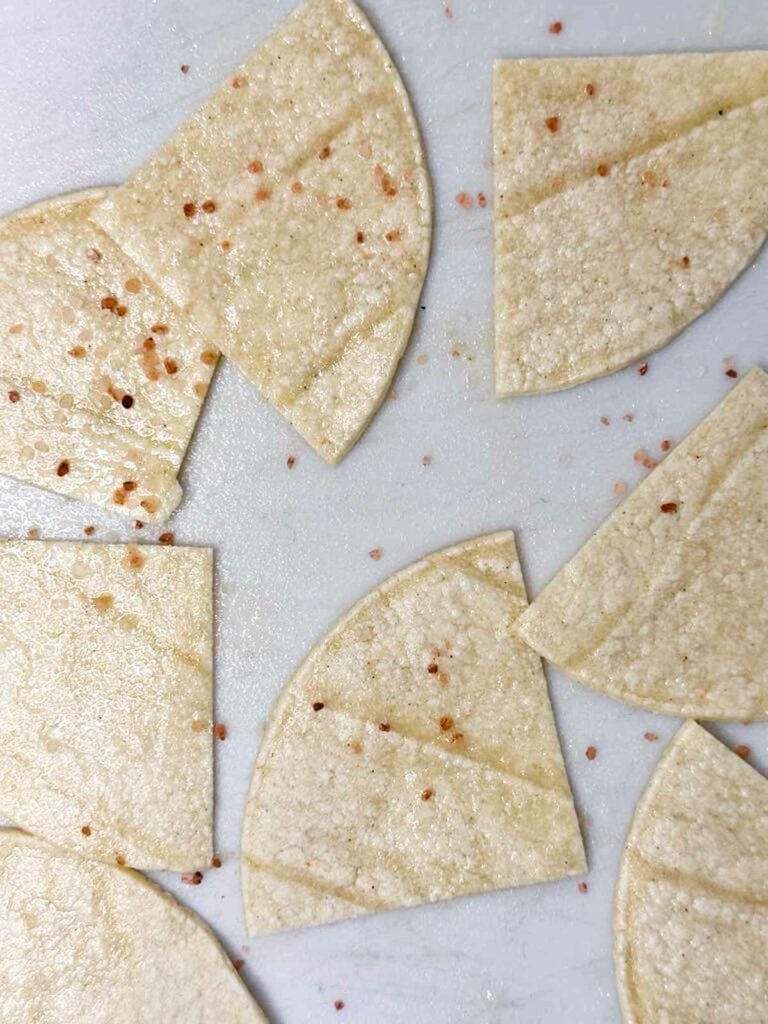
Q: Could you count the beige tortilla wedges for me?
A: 8